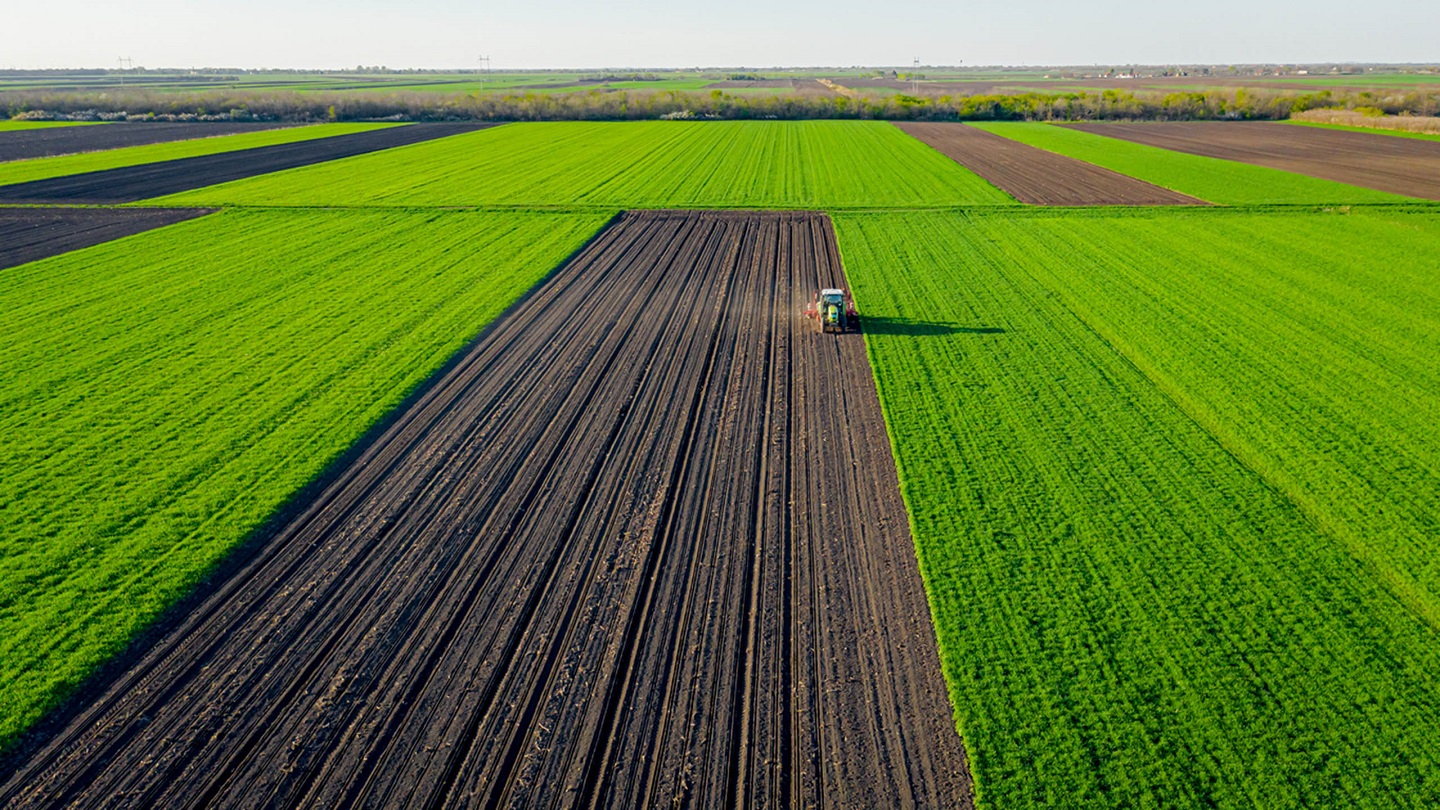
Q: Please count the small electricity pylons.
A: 3